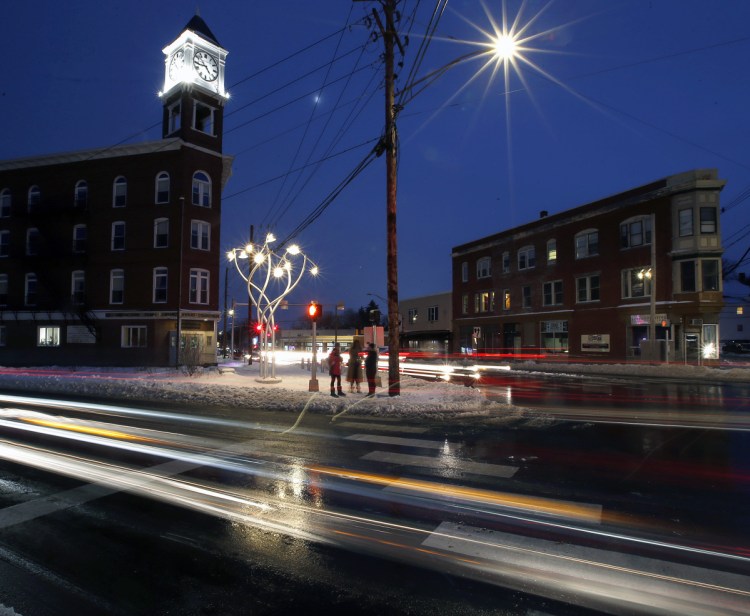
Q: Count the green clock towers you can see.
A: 0